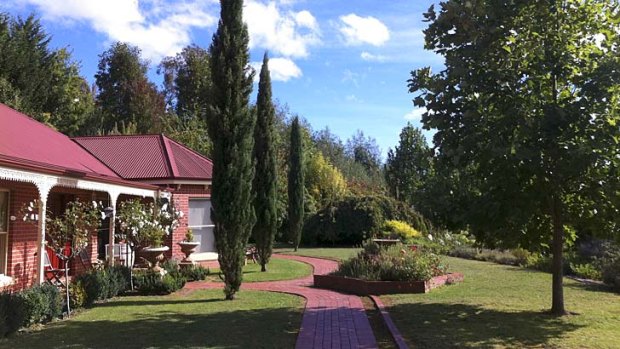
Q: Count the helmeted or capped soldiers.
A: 0